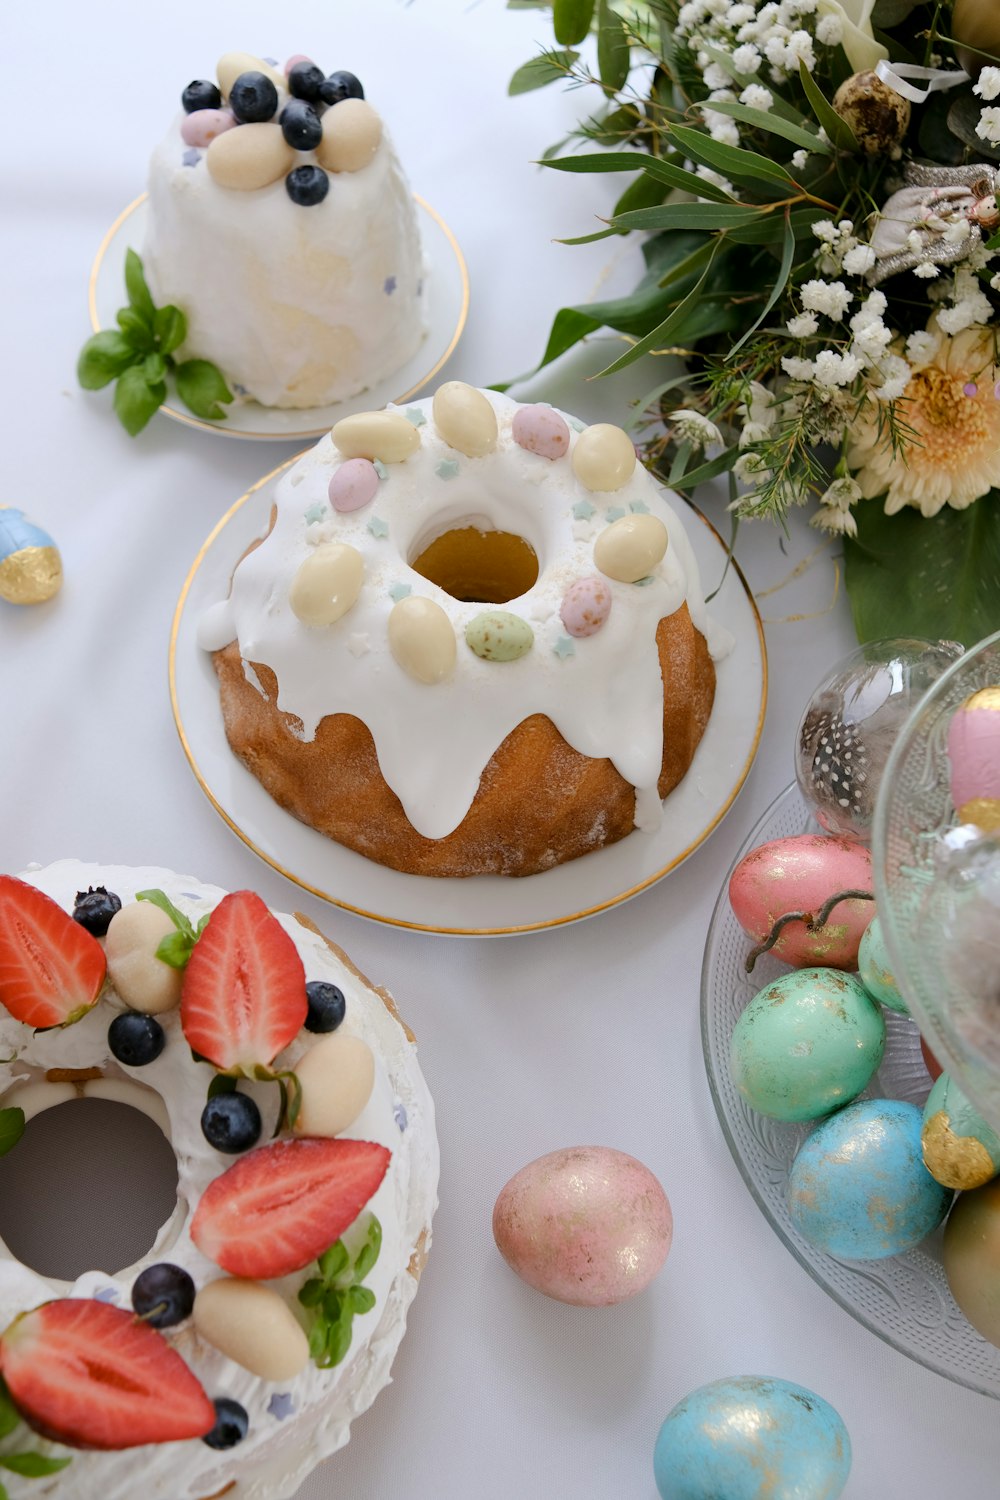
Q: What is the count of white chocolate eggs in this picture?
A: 12